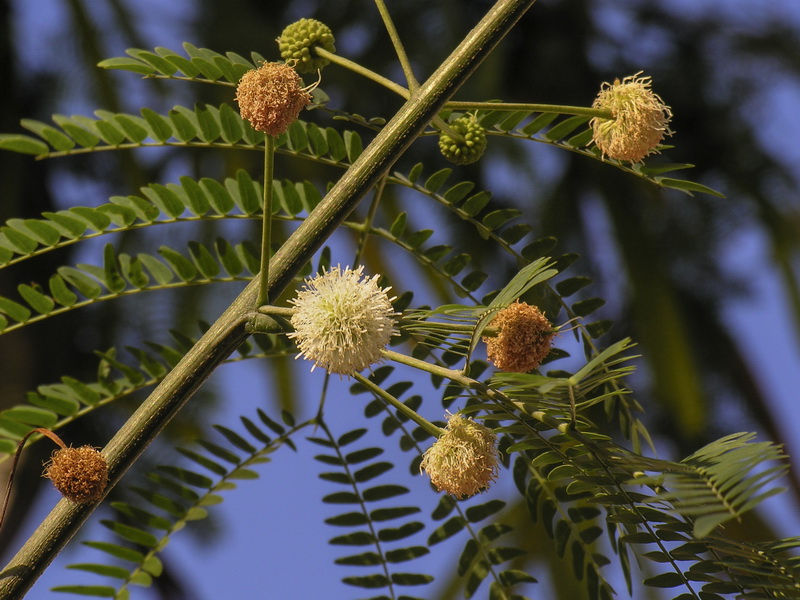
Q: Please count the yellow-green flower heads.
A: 2